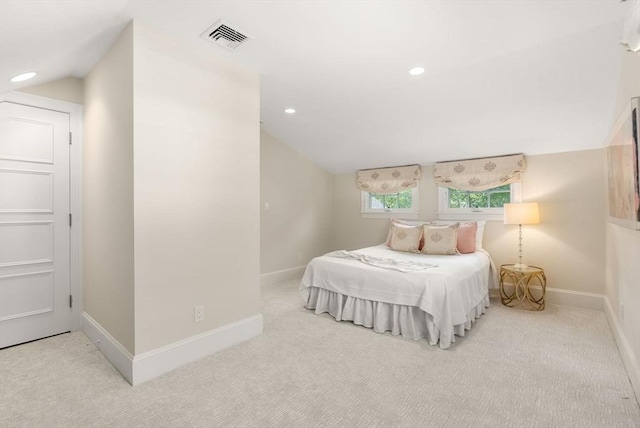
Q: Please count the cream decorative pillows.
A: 2